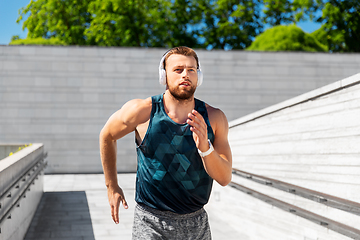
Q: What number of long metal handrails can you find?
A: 4